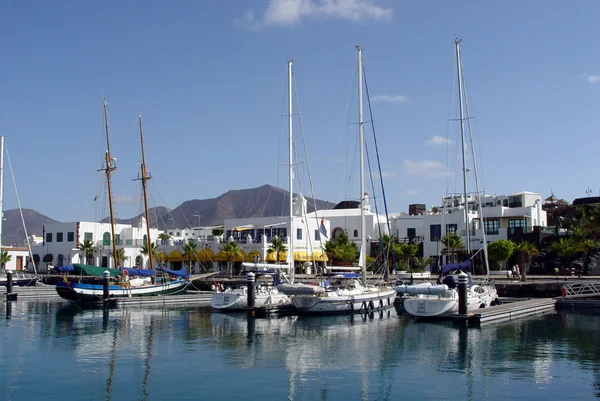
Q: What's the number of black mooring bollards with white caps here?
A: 4